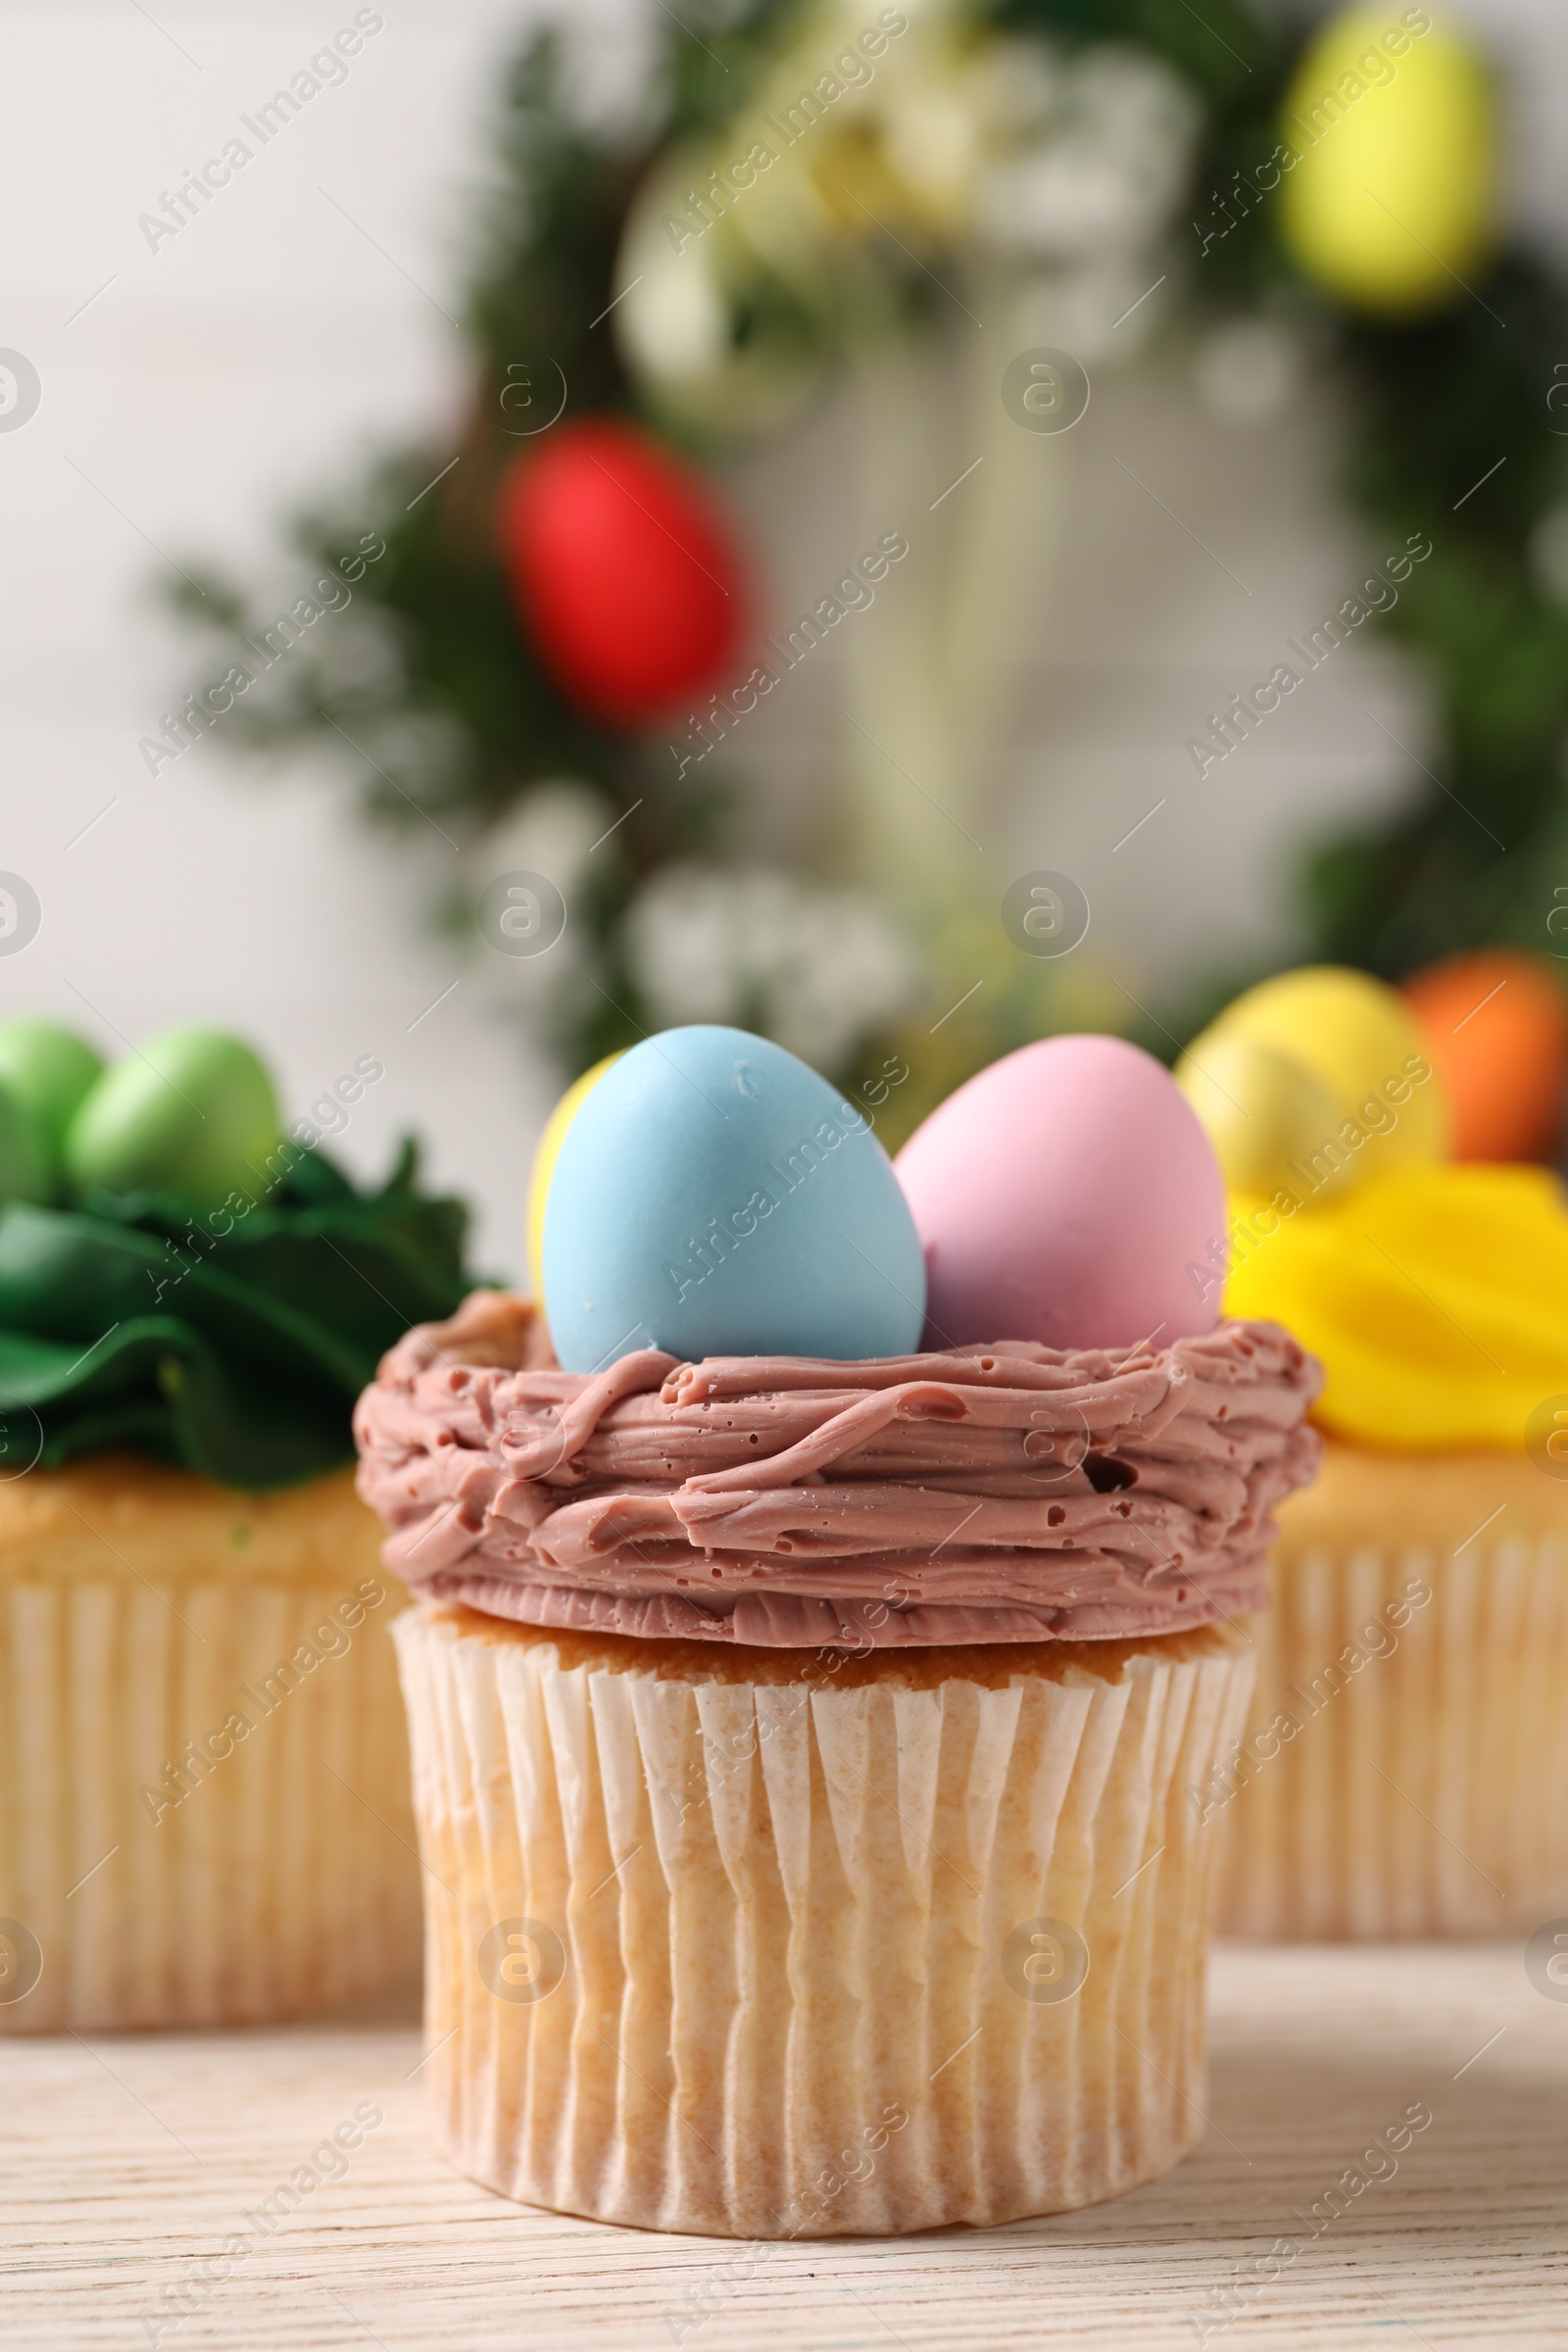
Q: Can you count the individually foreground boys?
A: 0